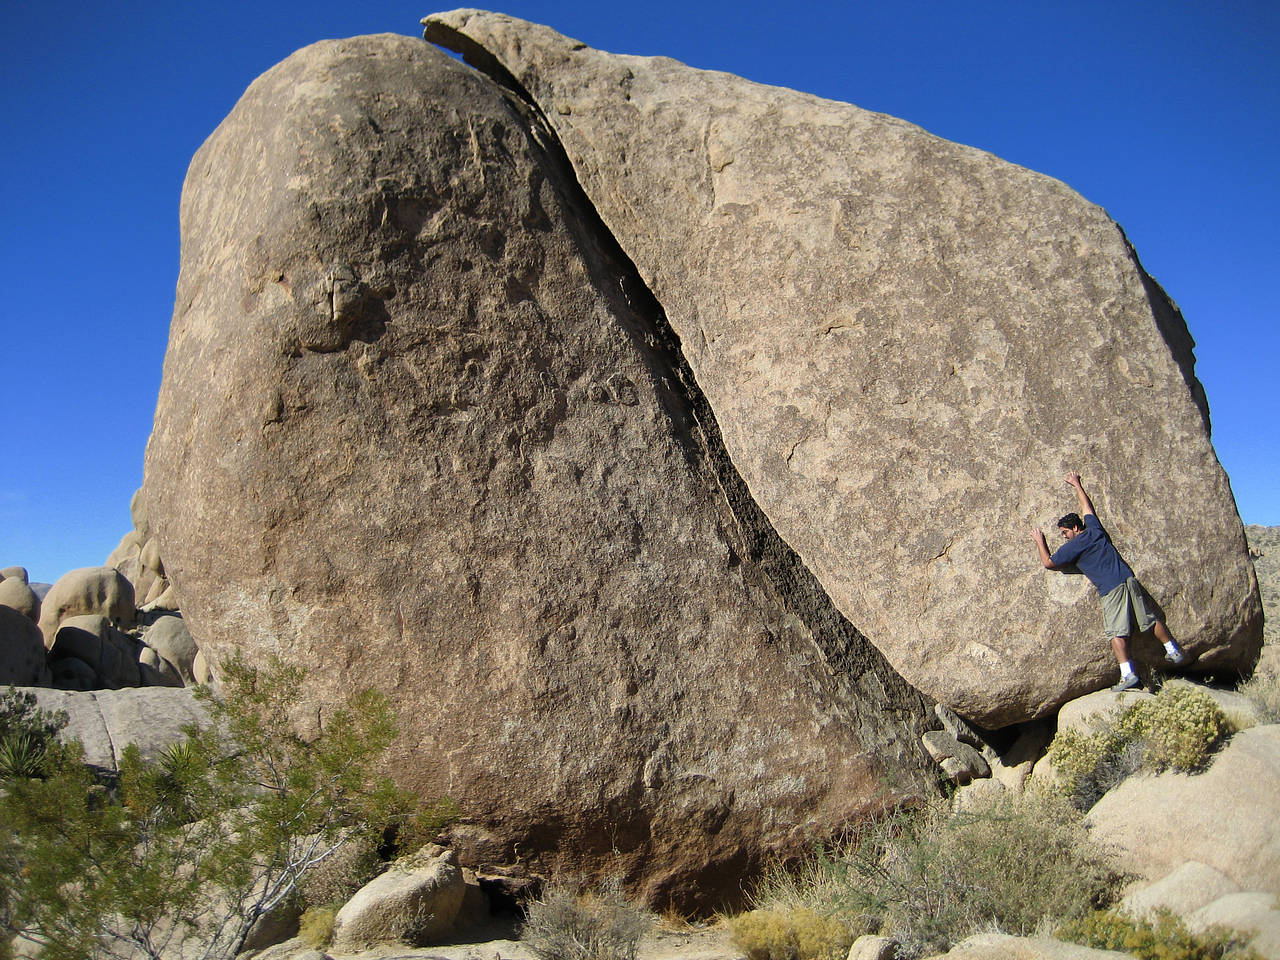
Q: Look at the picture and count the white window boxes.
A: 0